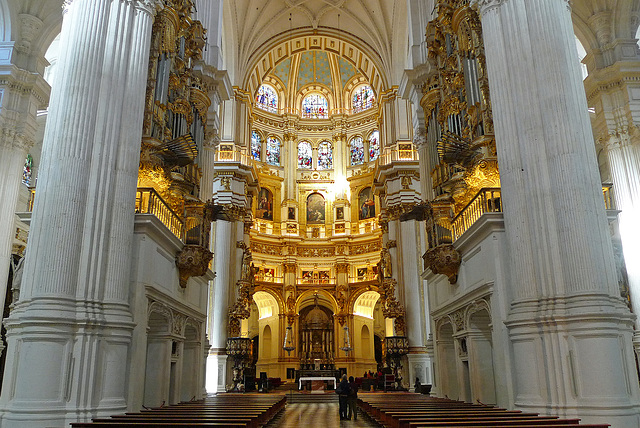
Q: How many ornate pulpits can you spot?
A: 2